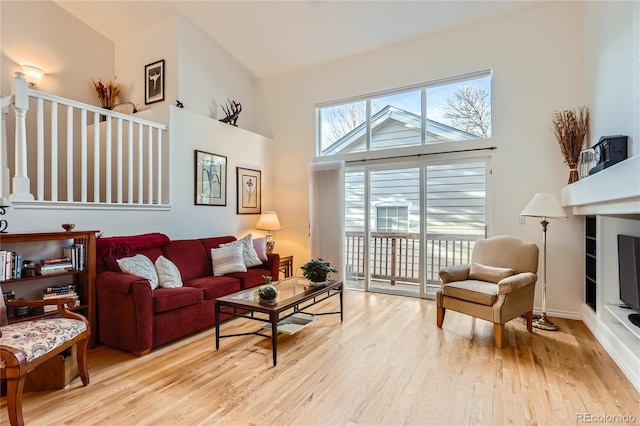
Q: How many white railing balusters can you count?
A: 11